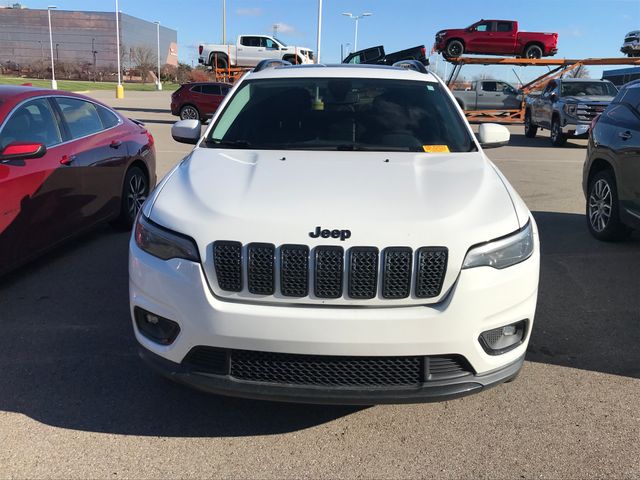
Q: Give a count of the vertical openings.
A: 7